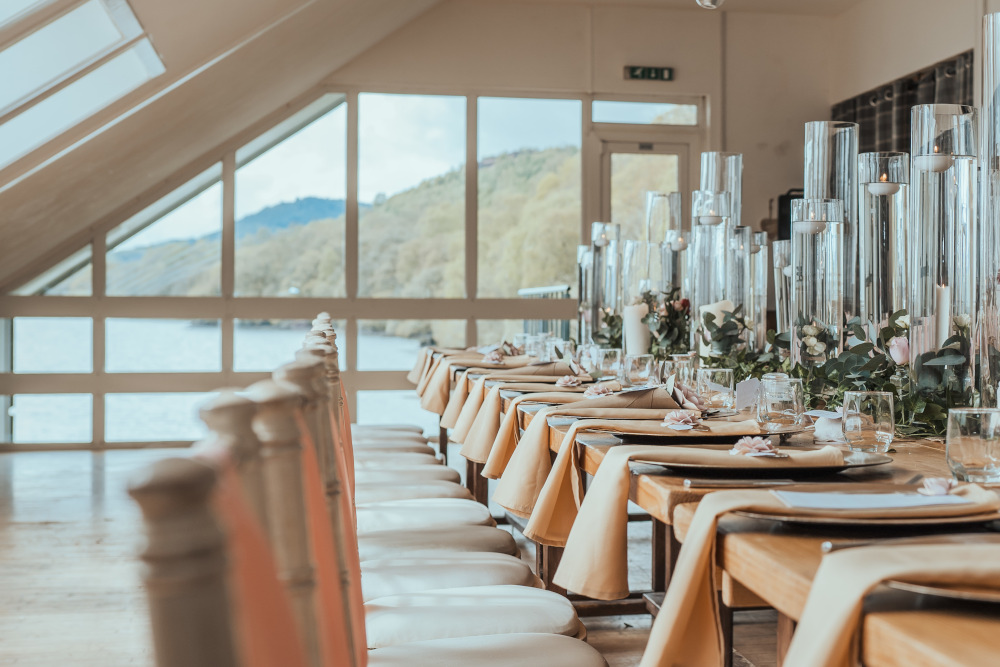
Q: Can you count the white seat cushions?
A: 11